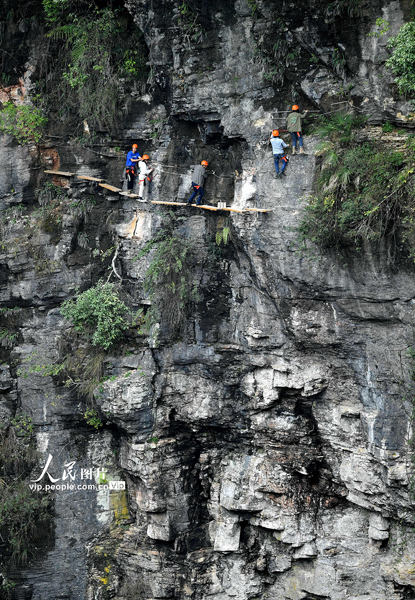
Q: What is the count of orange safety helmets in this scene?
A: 5